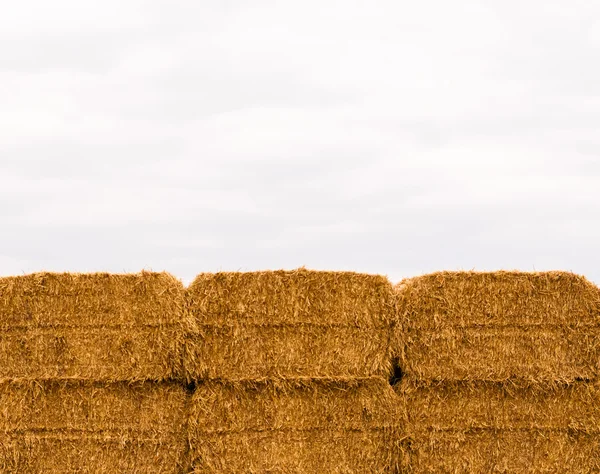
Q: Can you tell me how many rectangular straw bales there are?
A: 6